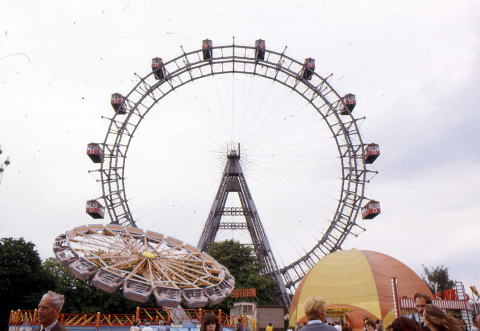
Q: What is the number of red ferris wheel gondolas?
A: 10